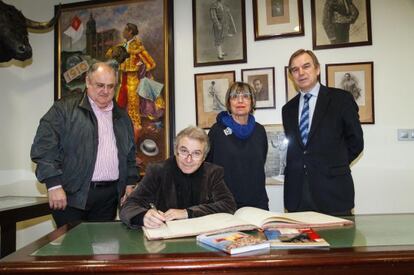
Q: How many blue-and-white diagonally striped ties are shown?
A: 1